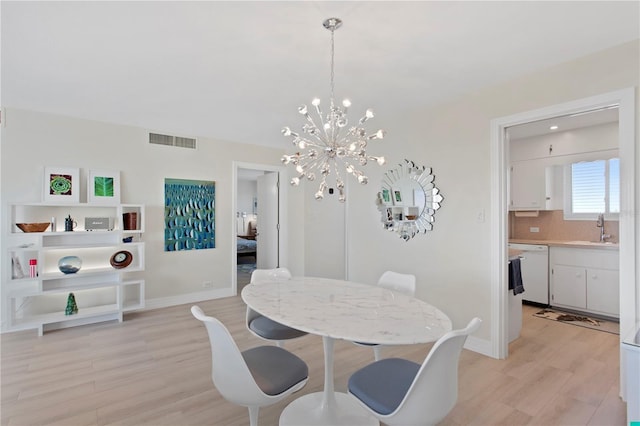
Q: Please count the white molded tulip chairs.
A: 4